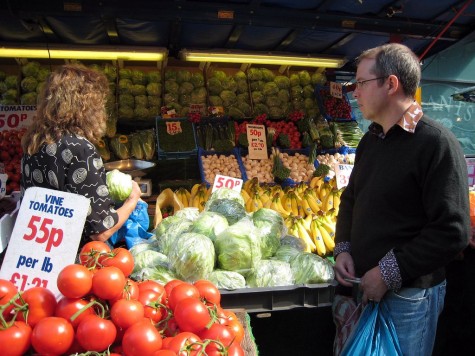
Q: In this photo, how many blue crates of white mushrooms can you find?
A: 4